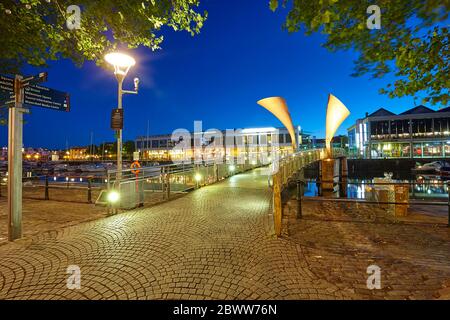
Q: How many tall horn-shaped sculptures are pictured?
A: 2